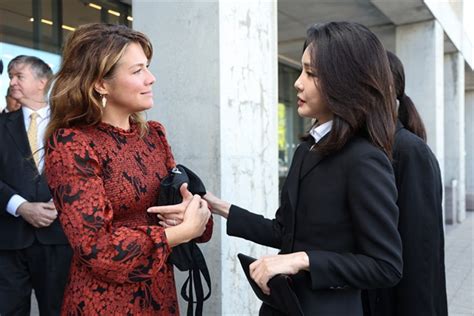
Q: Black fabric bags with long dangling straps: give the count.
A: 1